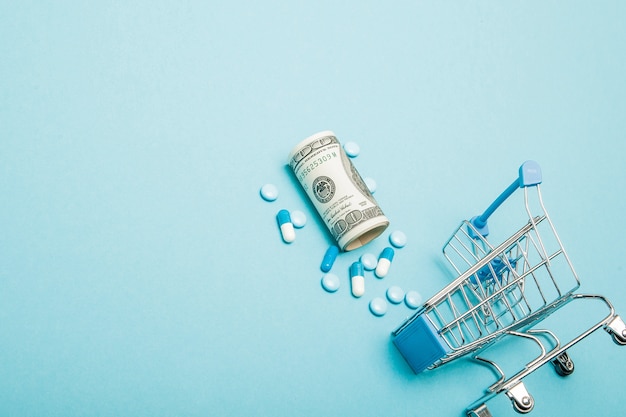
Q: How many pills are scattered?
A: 14